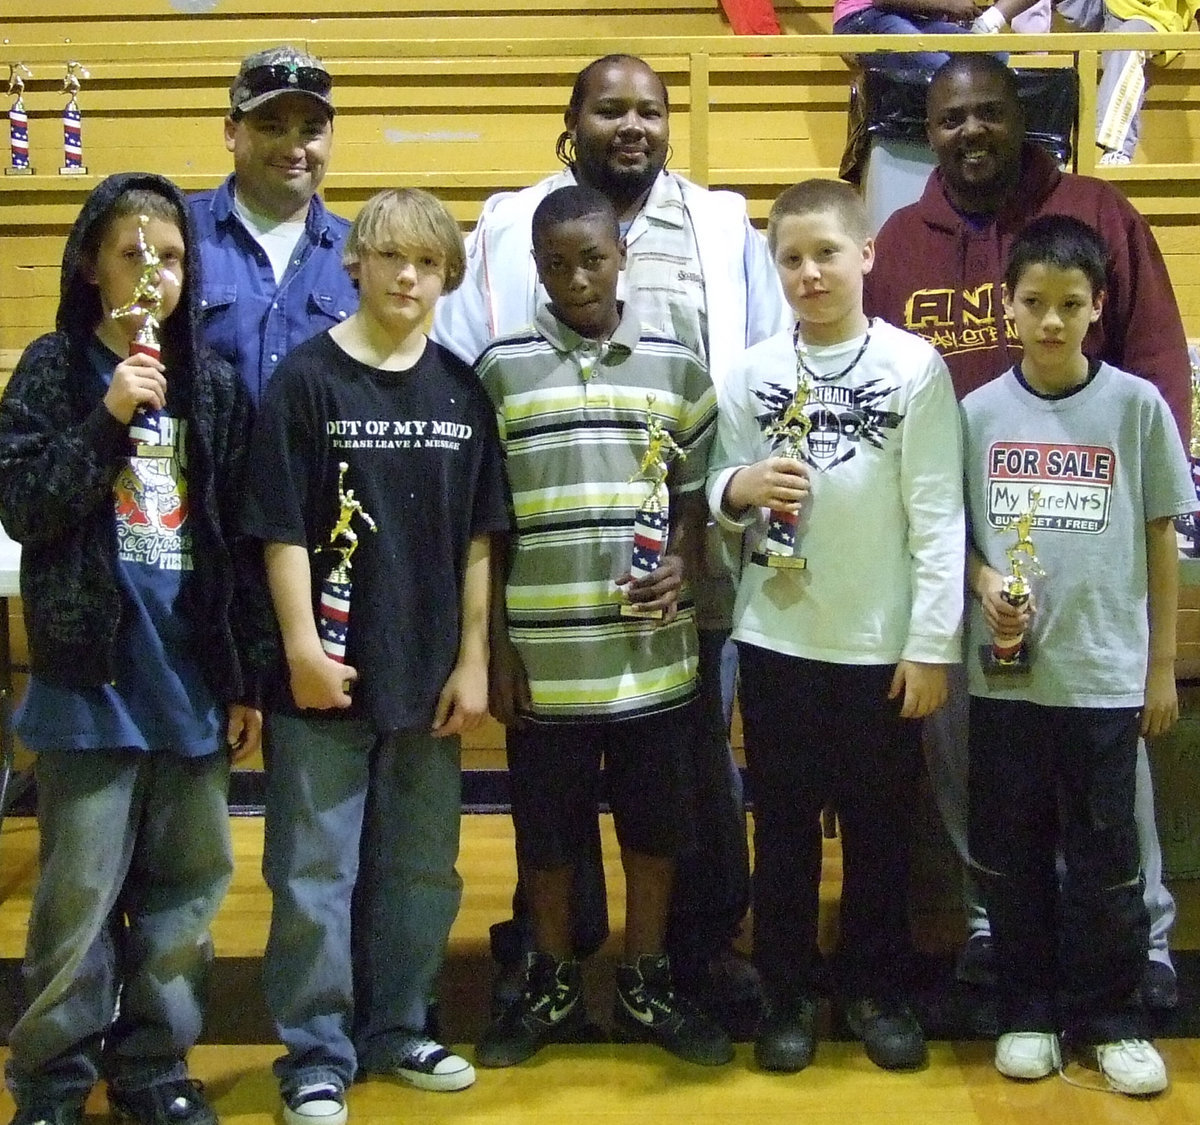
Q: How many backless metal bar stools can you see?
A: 0